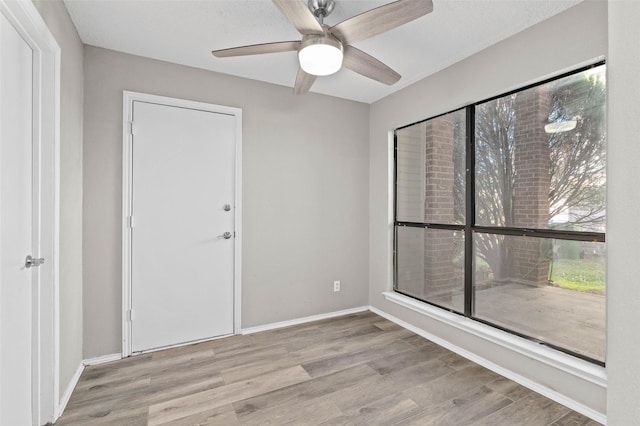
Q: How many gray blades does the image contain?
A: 5